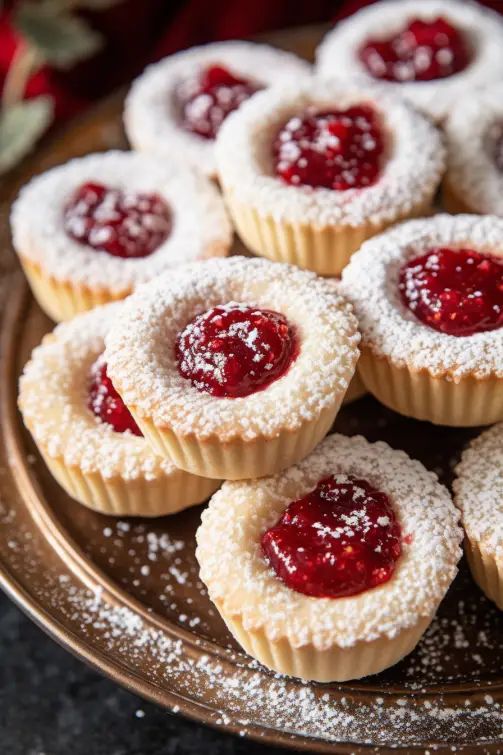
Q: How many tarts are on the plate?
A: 10